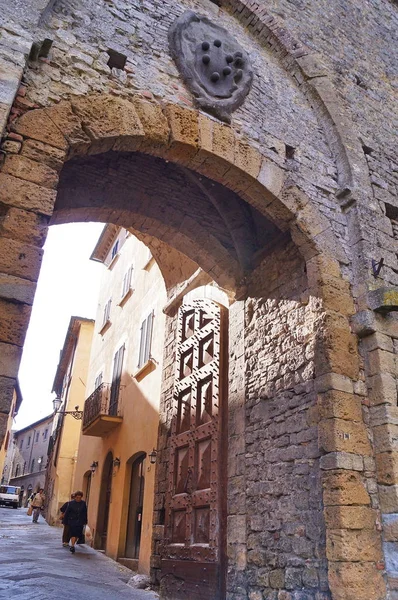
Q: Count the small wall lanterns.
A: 3